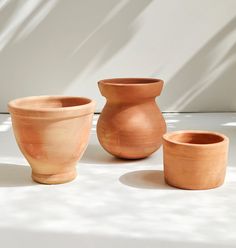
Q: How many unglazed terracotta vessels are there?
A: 3